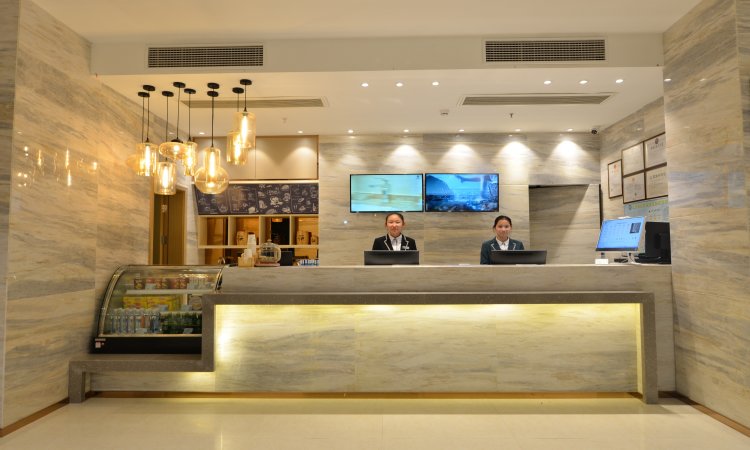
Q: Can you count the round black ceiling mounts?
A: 9